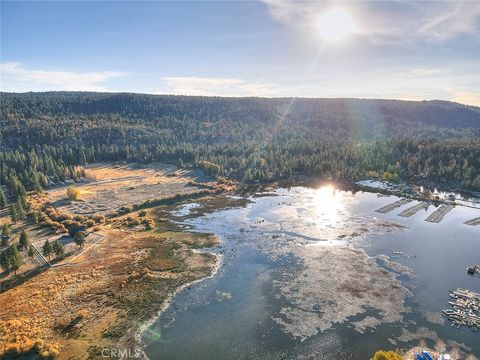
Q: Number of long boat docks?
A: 4